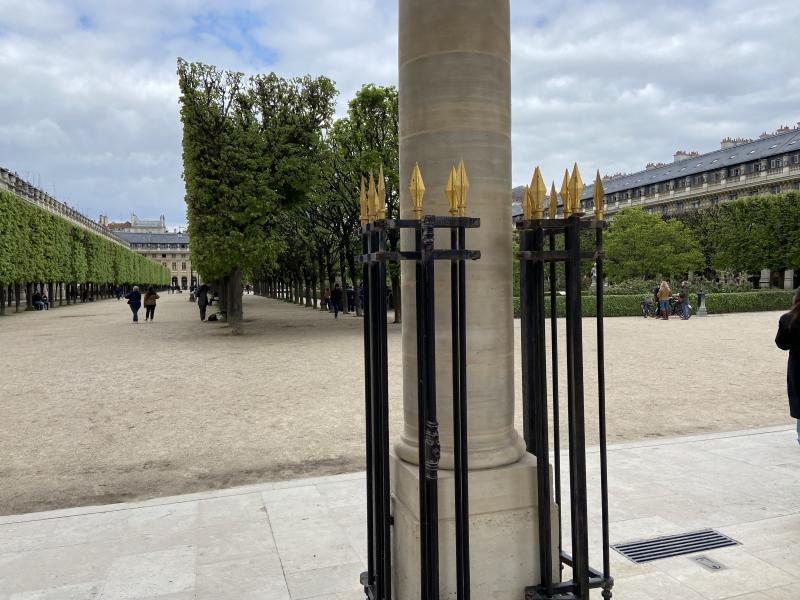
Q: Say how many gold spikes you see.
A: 12